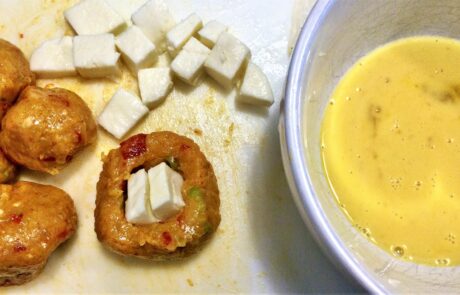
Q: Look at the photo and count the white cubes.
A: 14